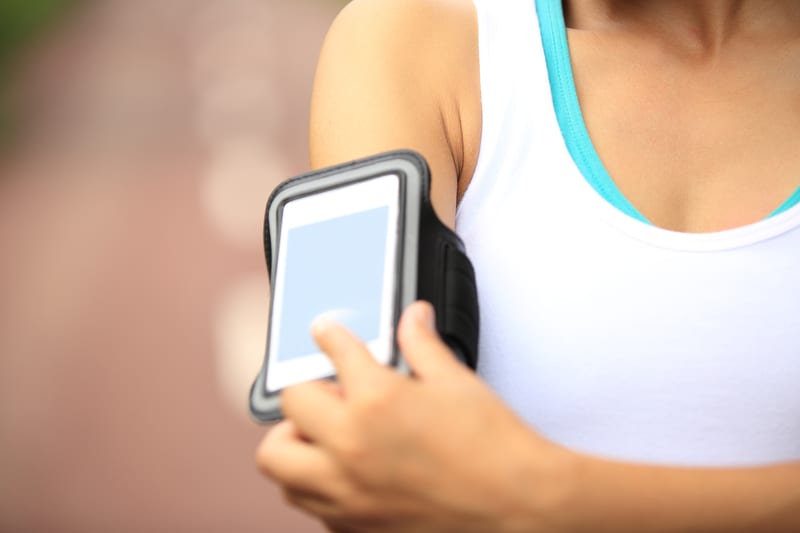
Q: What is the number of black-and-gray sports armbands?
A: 1